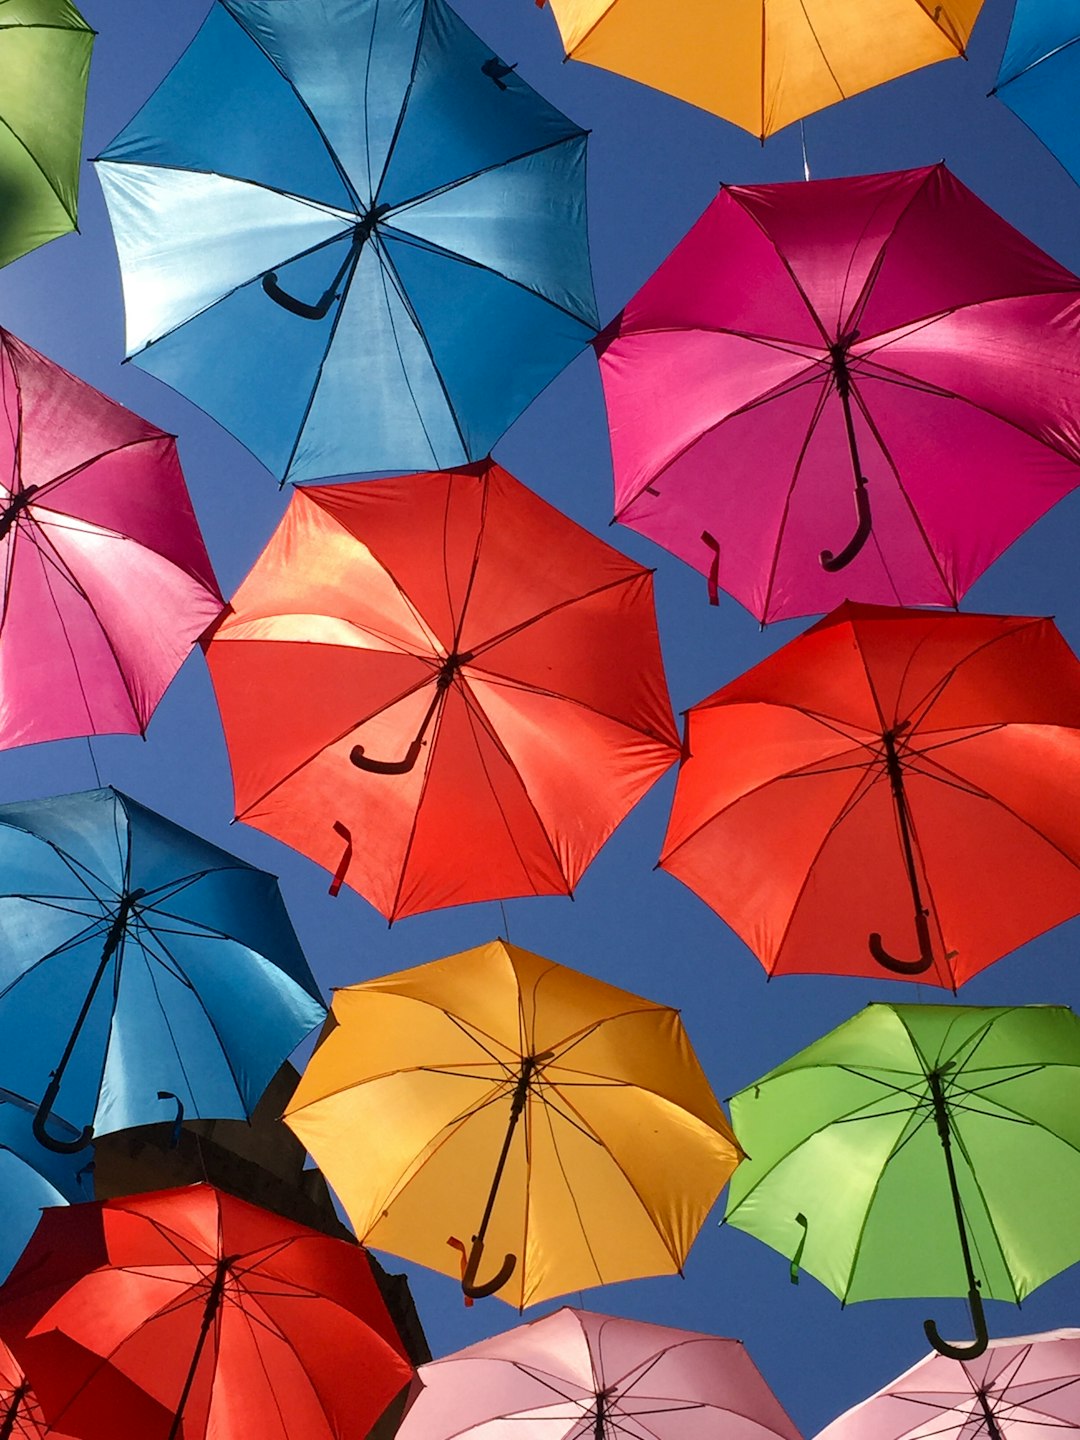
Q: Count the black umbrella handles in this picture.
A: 7